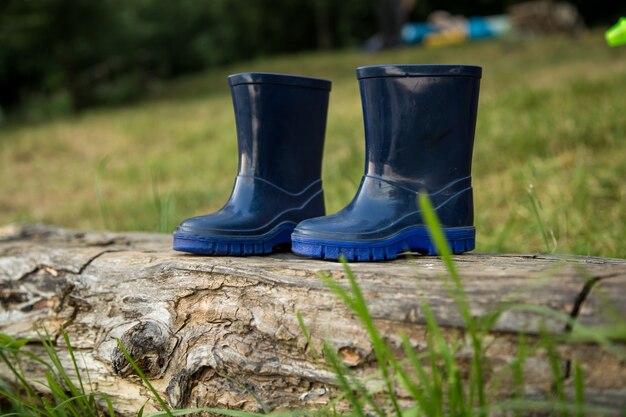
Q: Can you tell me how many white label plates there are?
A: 0